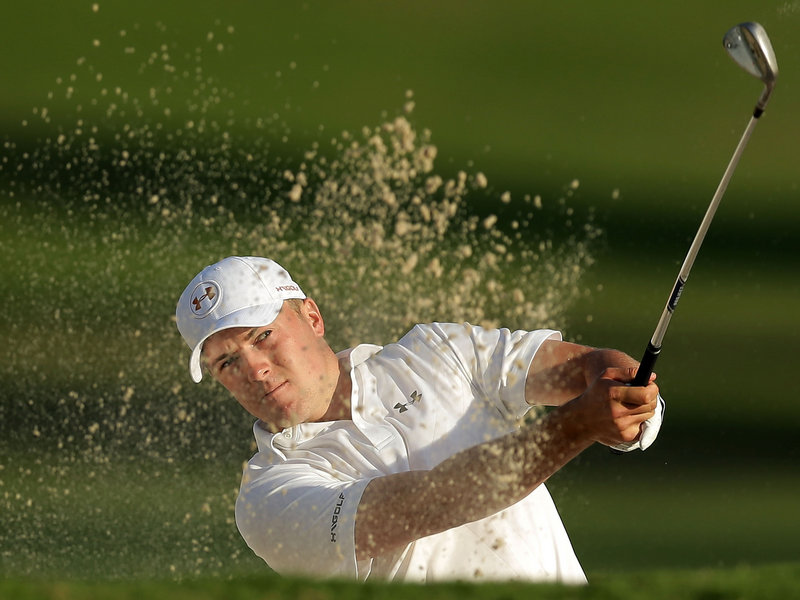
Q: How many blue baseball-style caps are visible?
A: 0